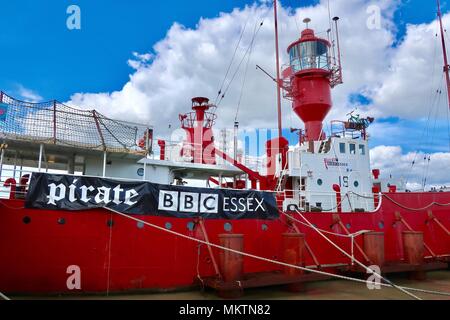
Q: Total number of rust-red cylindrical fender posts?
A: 4